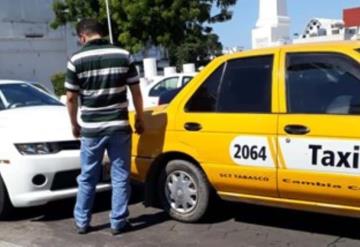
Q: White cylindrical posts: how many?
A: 3